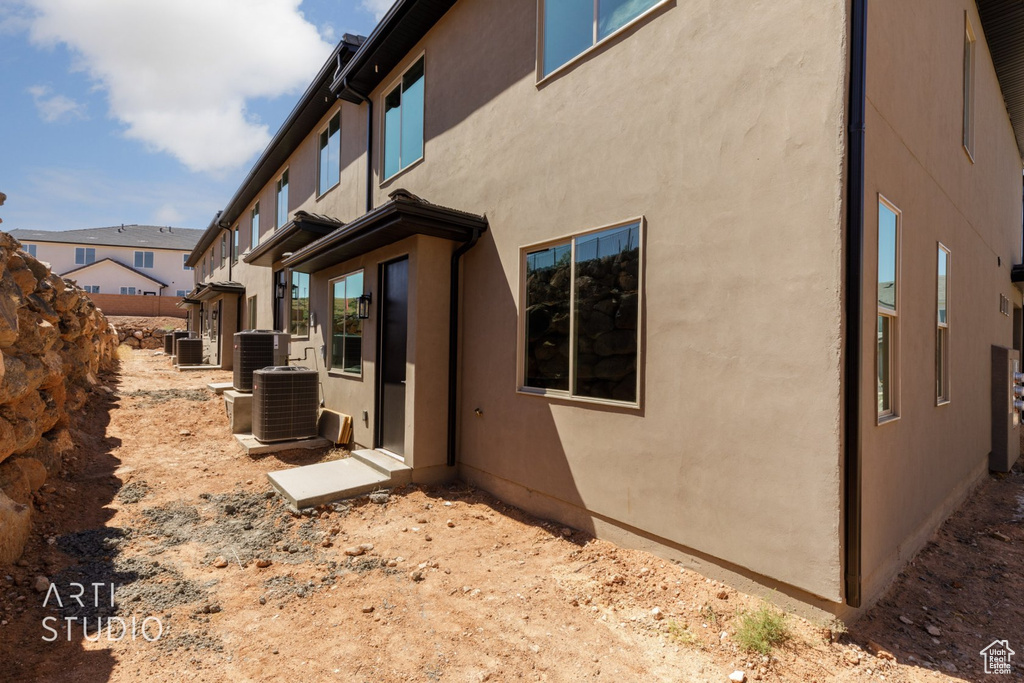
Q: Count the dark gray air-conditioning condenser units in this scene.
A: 5